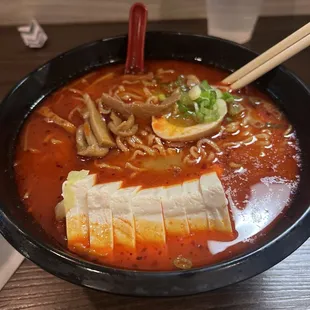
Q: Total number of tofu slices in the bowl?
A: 7